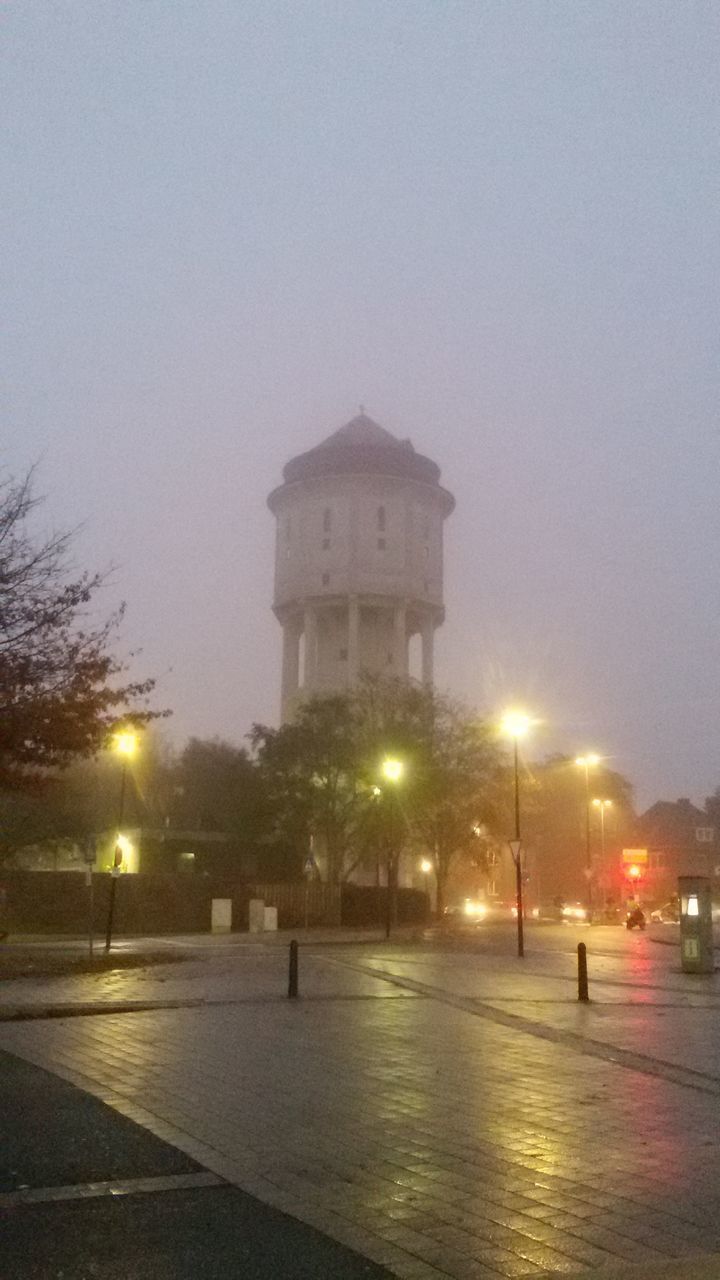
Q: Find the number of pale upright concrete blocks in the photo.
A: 3